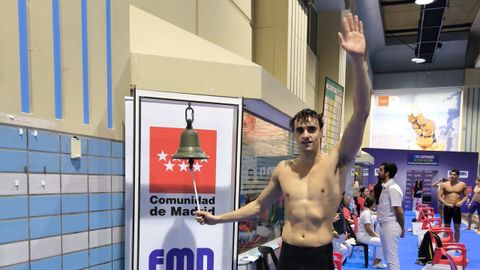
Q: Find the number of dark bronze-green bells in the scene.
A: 1